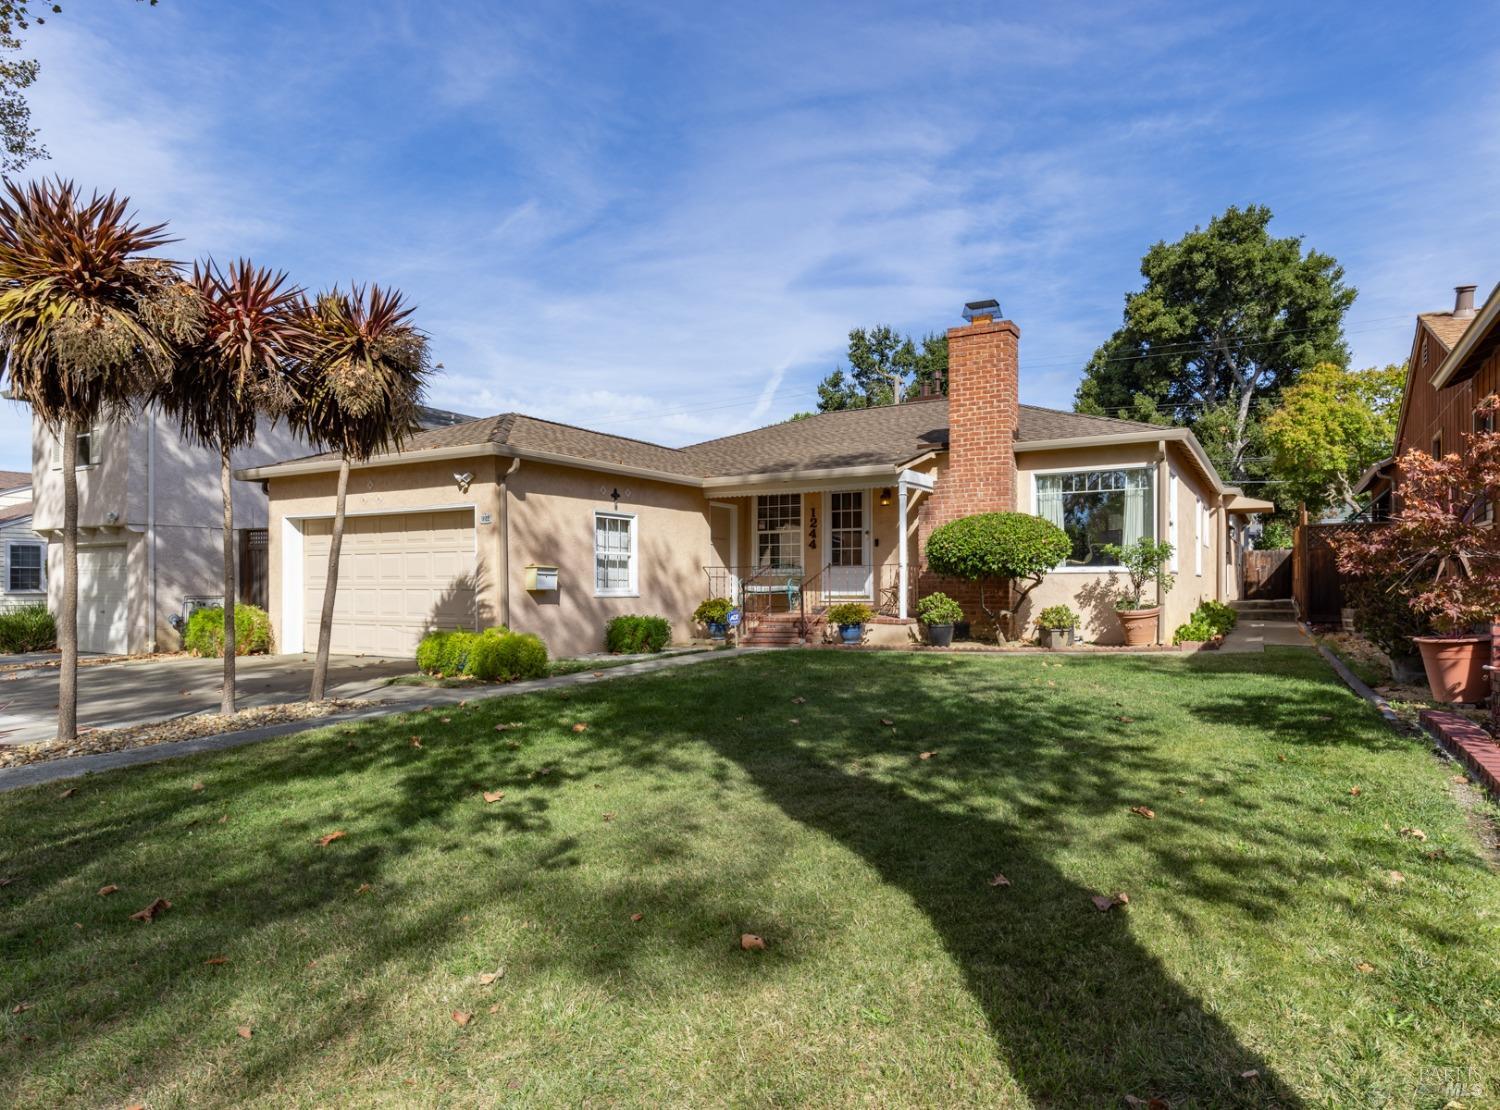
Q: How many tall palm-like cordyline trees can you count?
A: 3